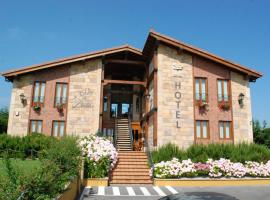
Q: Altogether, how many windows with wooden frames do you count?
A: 8